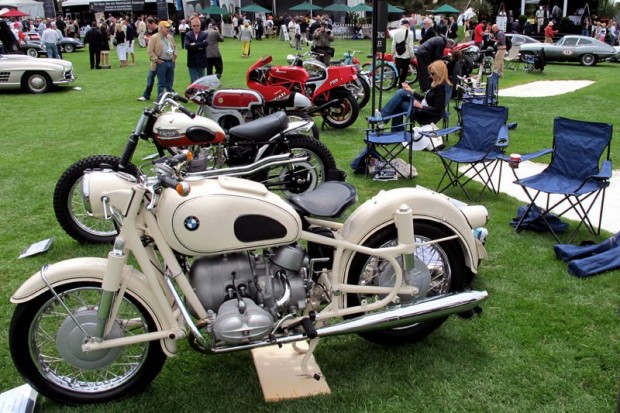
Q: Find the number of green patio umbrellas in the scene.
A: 7